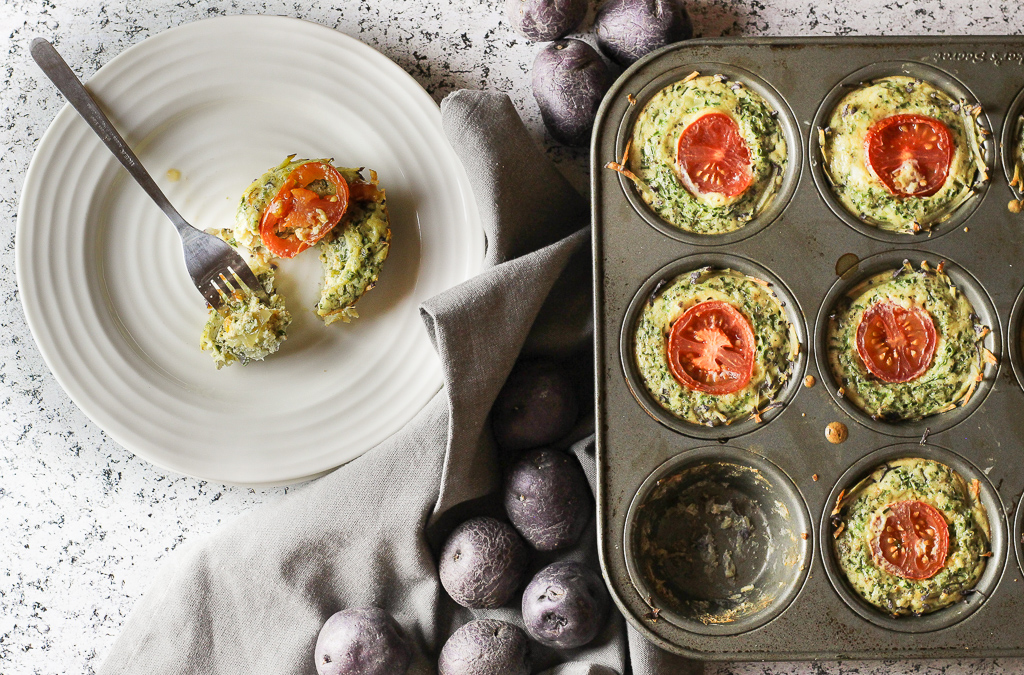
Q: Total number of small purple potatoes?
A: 9